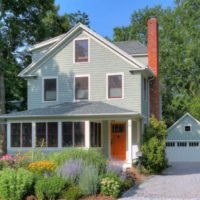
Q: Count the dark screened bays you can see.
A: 4